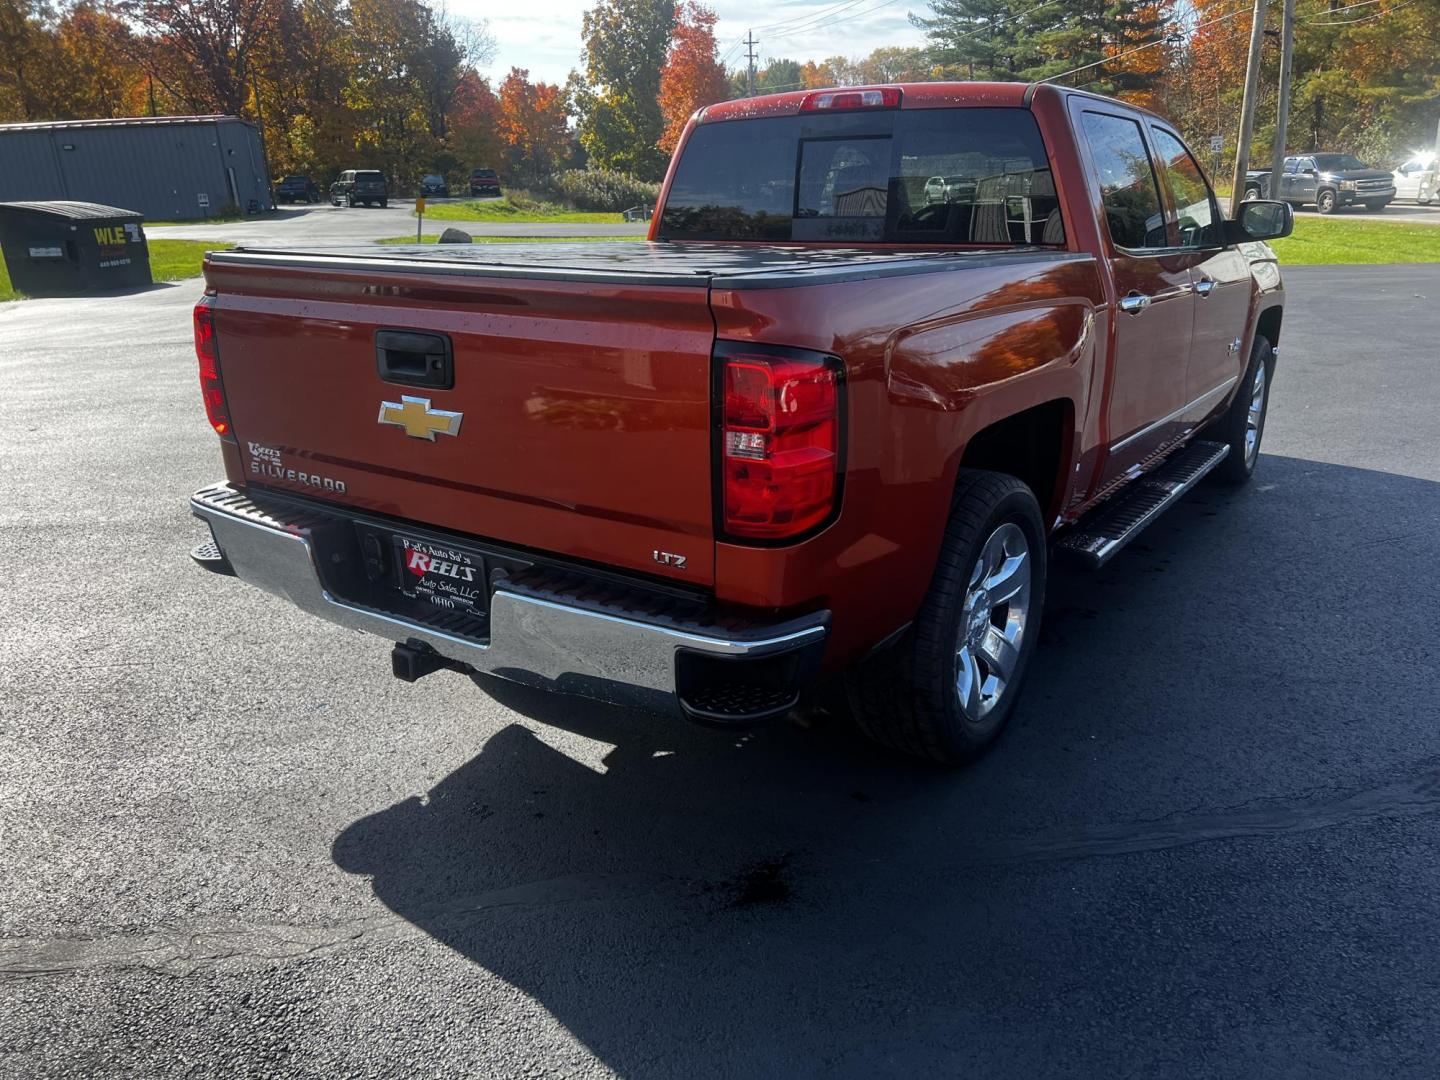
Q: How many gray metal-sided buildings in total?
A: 1